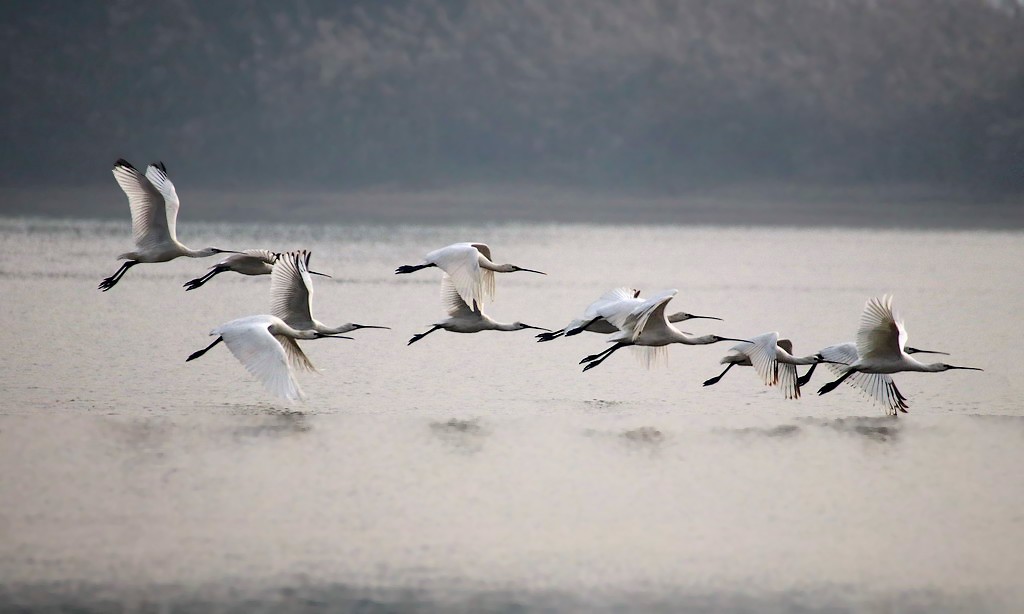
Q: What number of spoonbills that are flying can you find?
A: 11